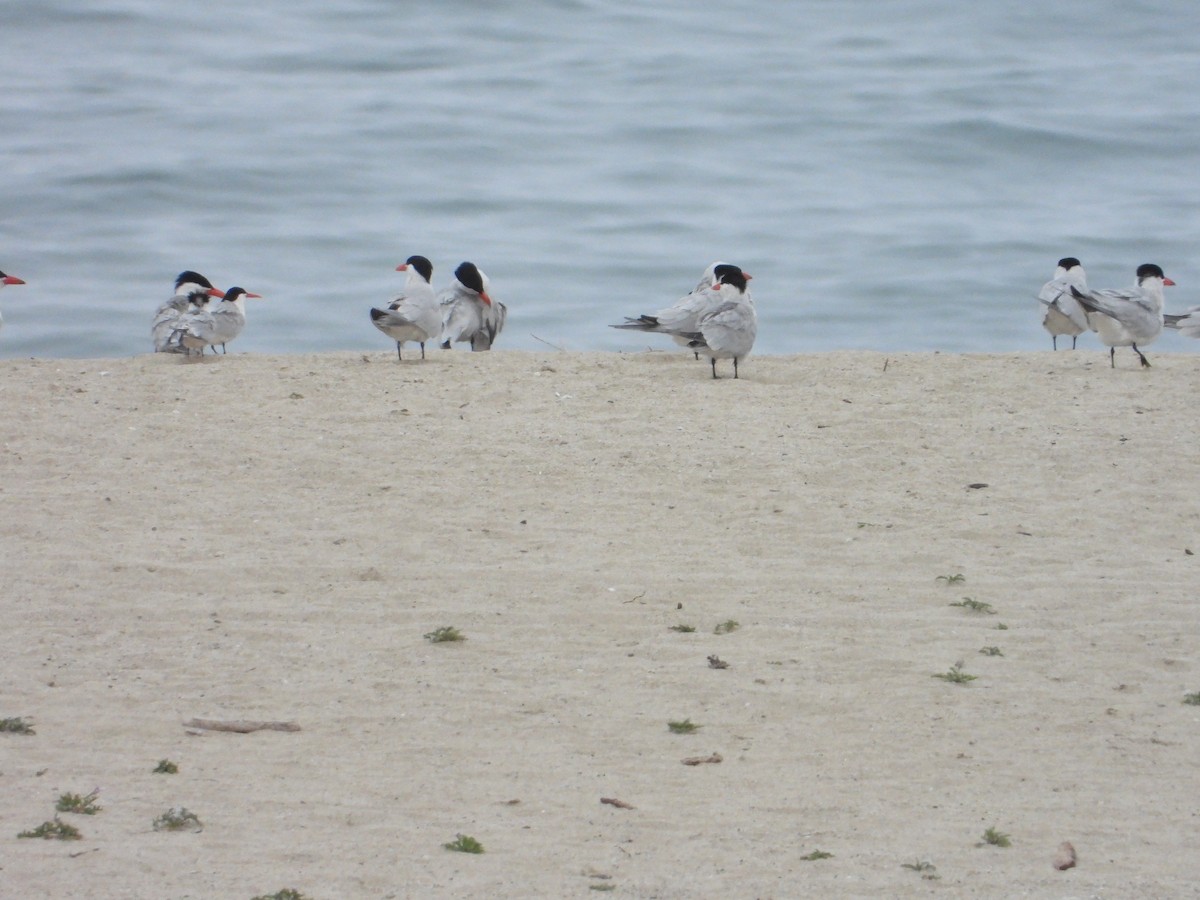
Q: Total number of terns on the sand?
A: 11